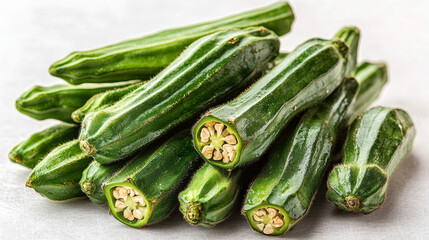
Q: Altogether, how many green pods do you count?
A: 14